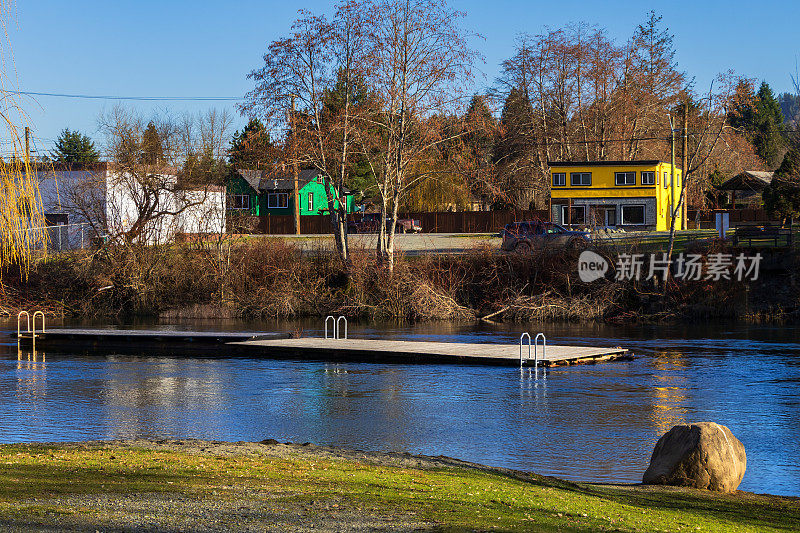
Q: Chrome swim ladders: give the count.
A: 3